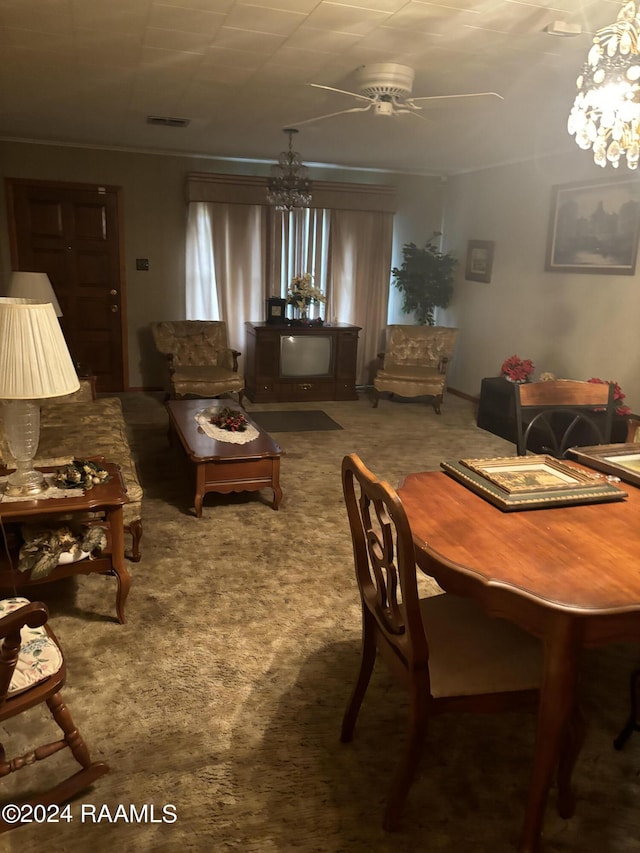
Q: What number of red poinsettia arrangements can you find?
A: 2